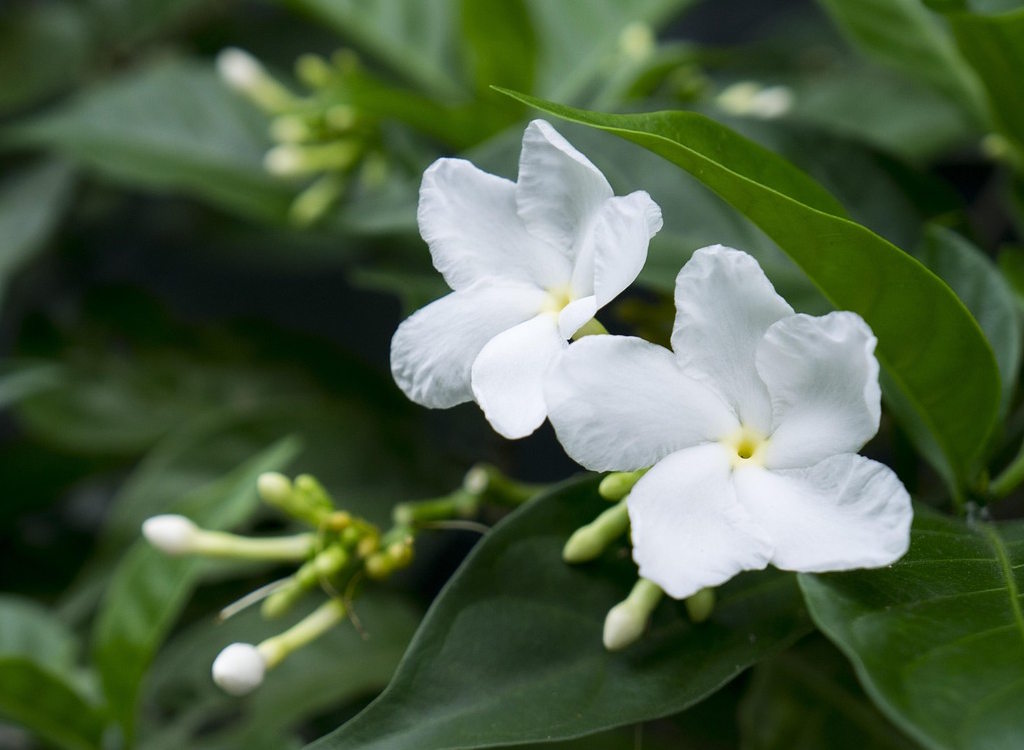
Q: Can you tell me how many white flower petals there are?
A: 10